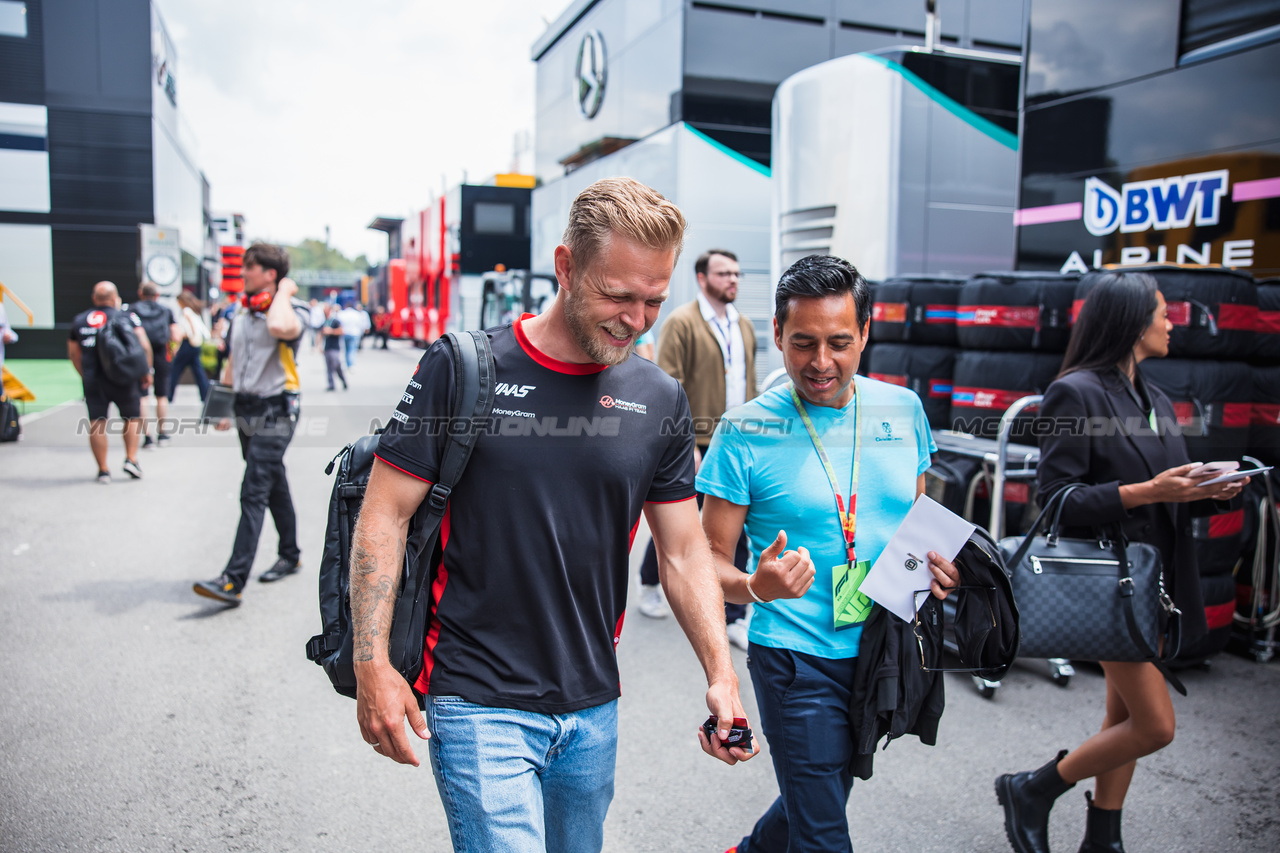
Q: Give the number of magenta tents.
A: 0